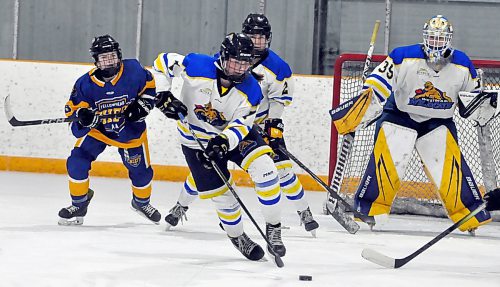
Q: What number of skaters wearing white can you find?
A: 3